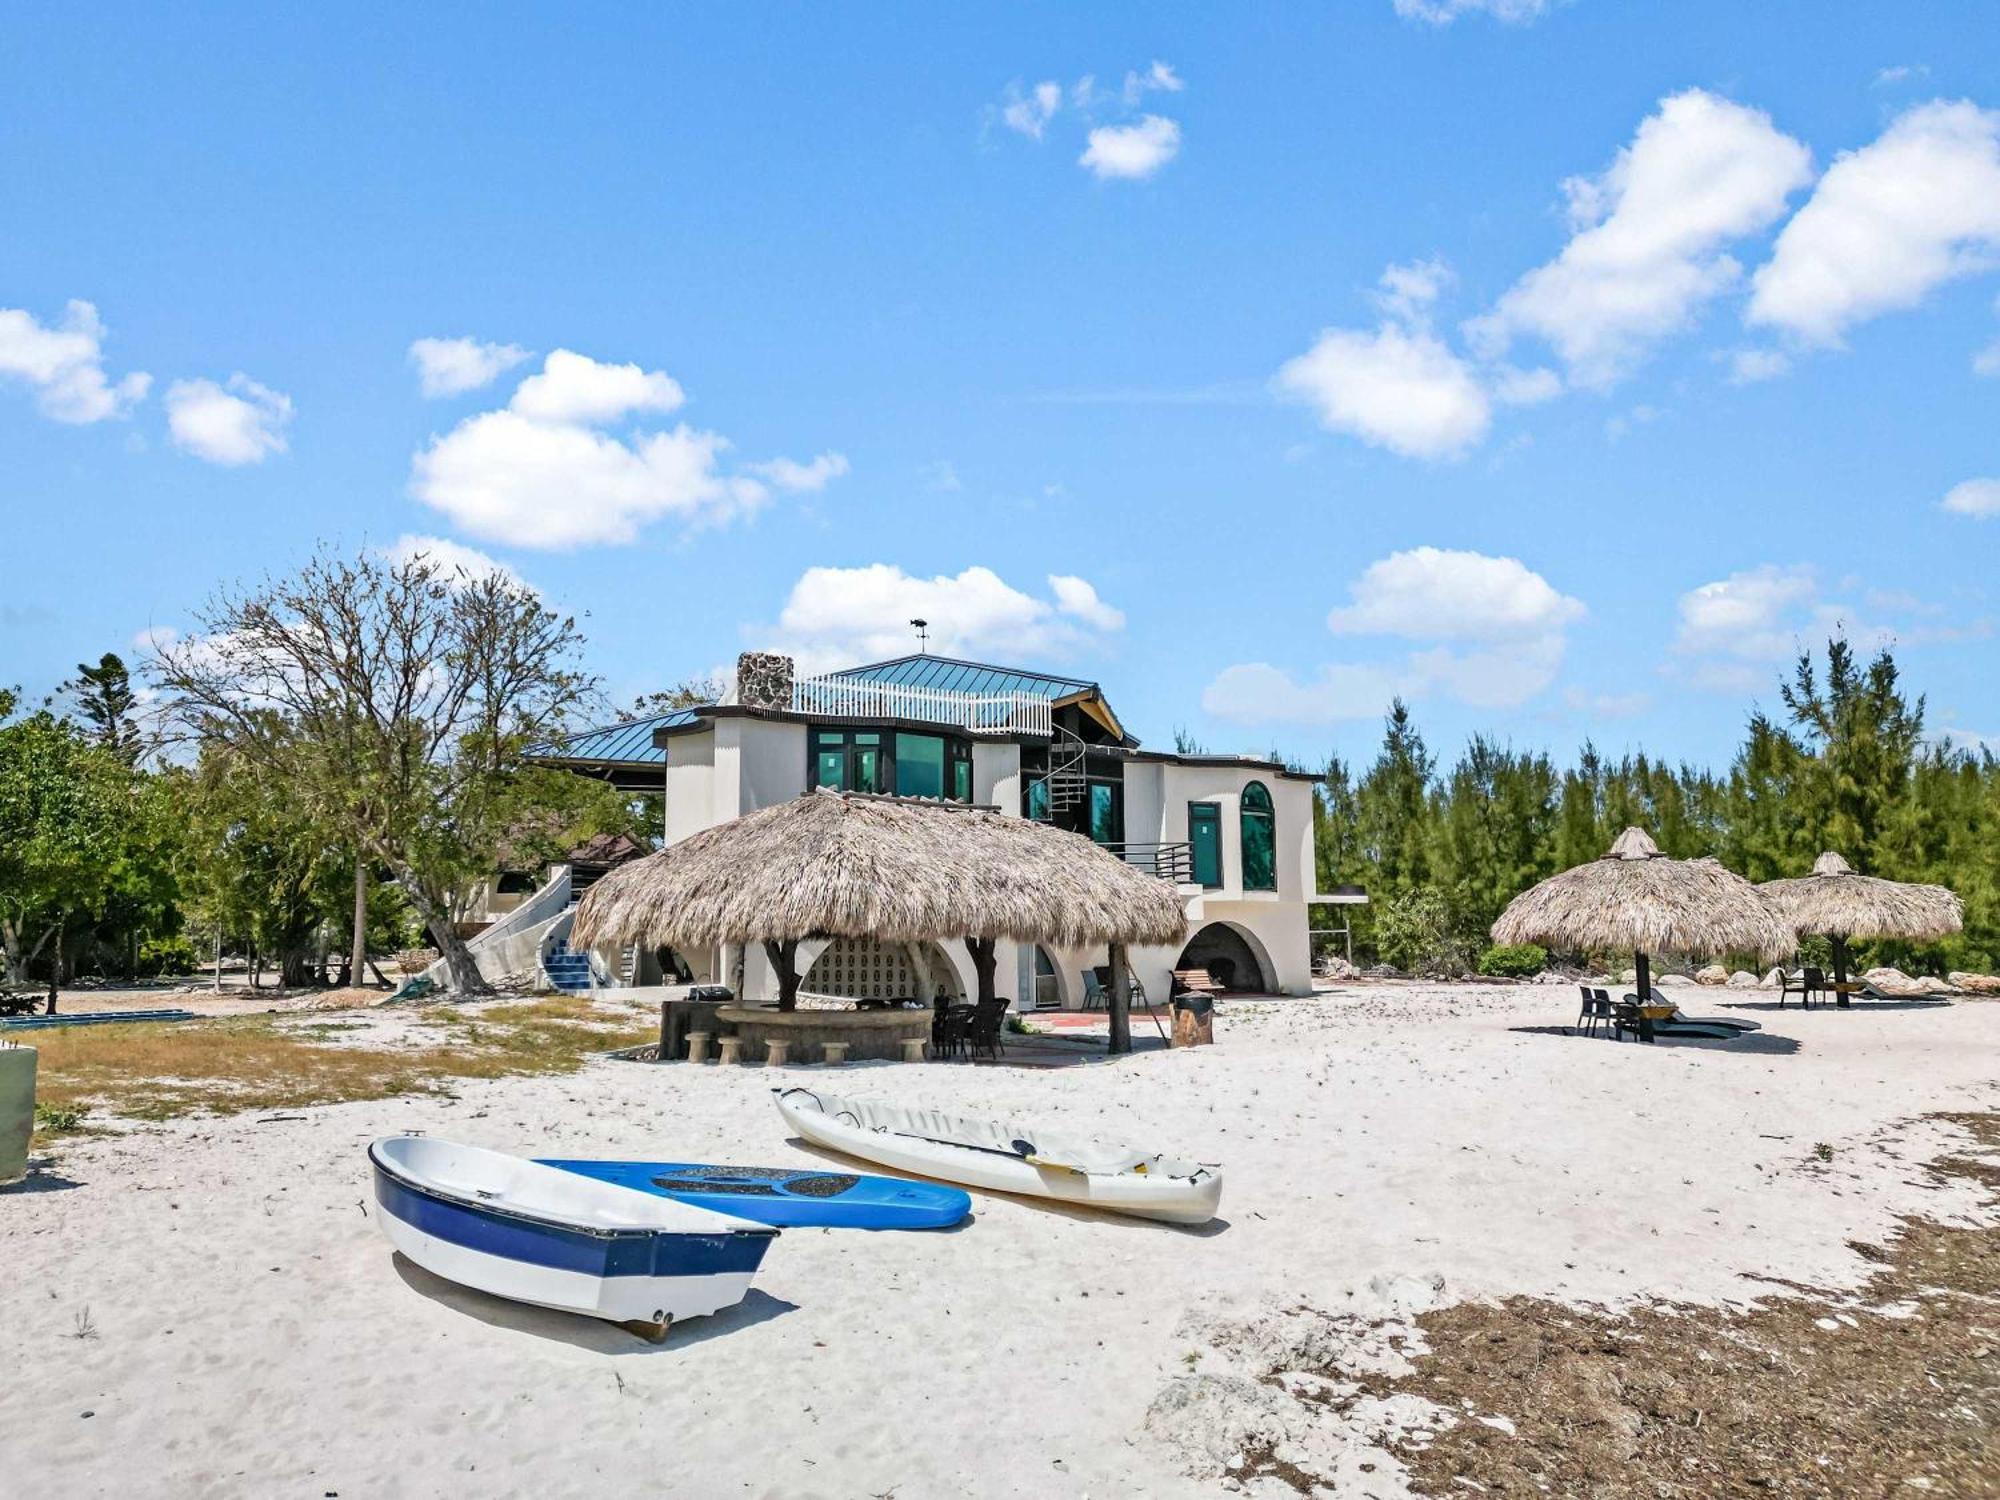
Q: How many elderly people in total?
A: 0